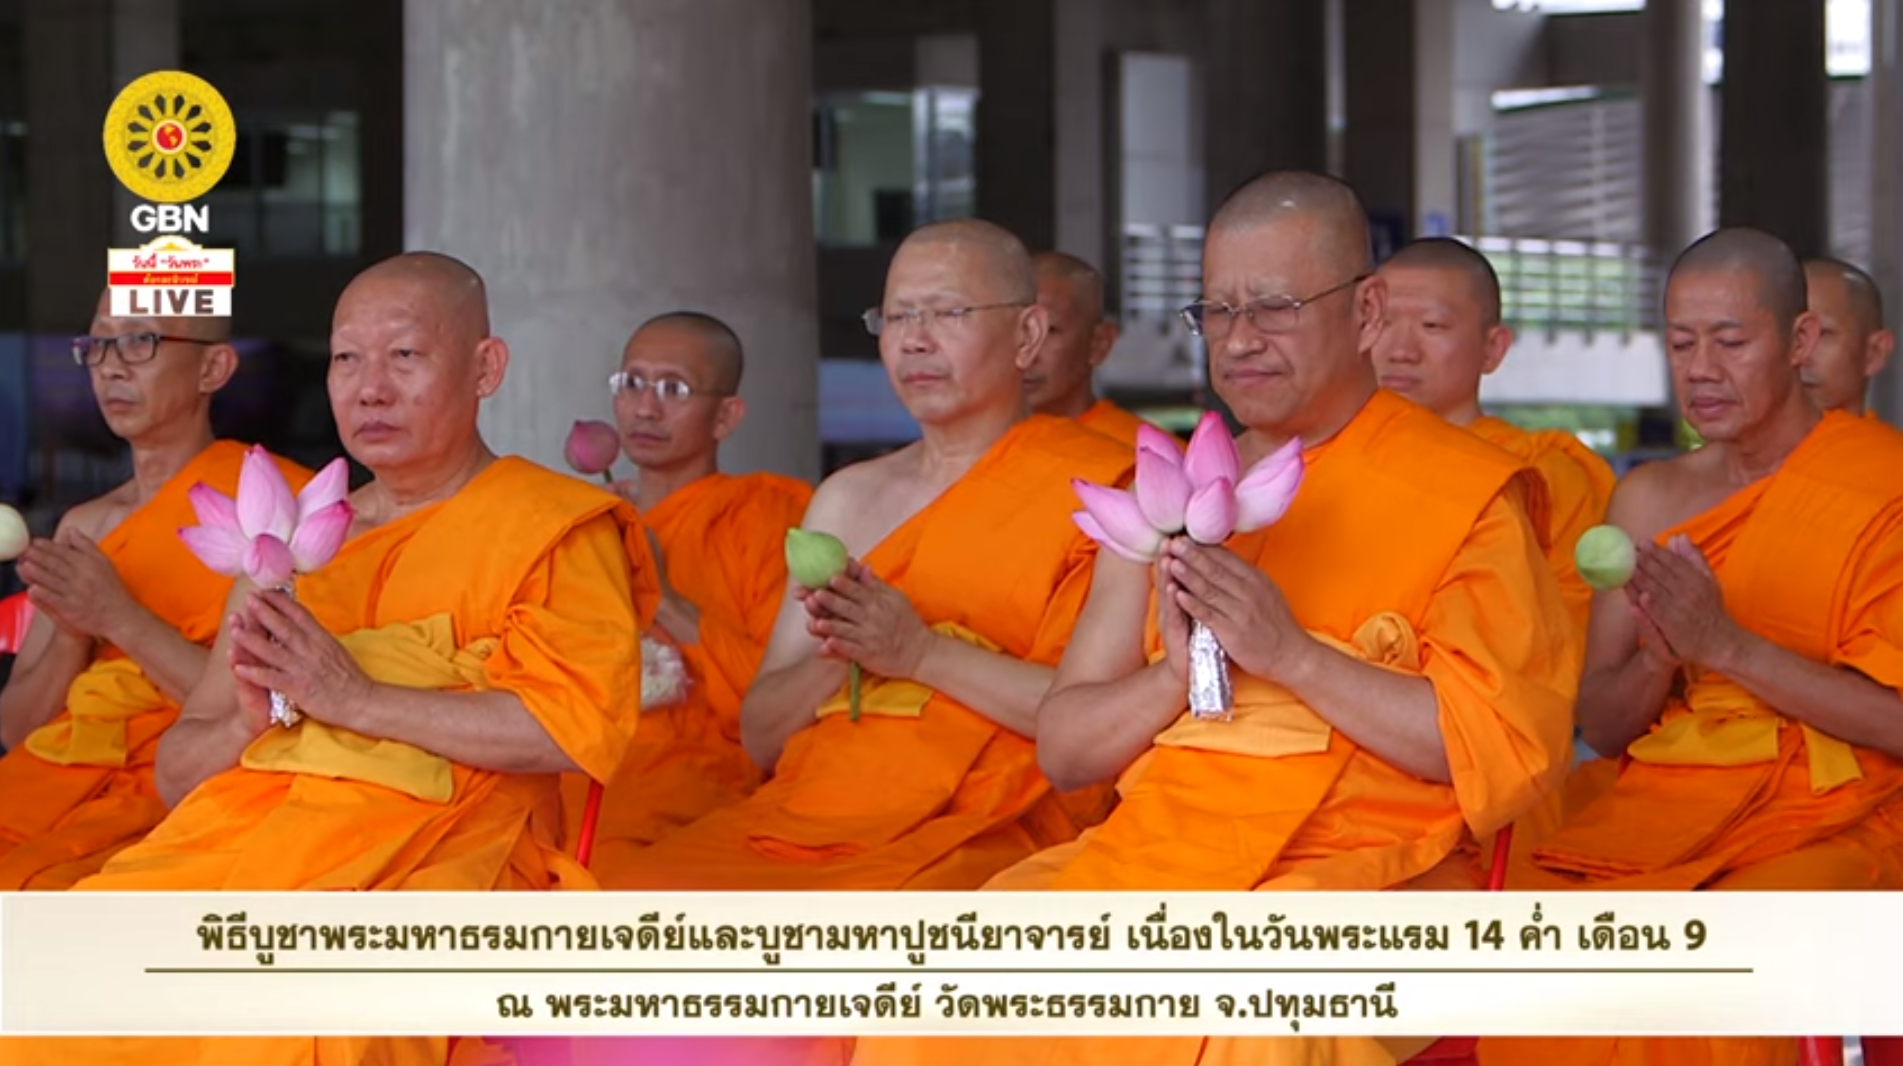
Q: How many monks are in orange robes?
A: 9